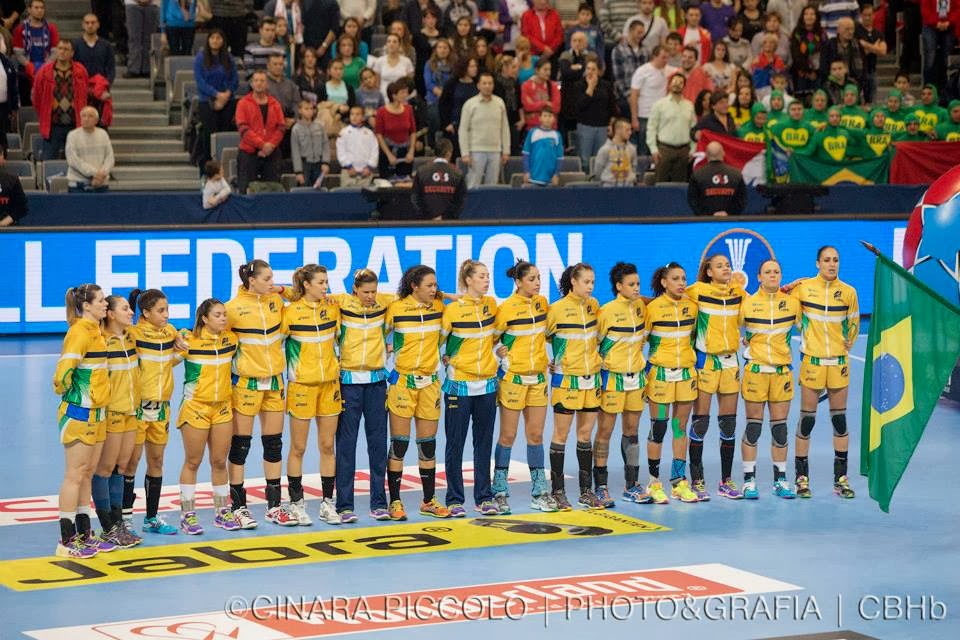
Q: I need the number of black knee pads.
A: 11